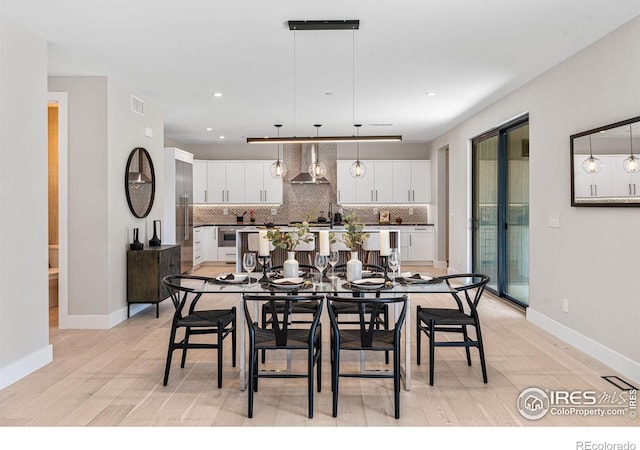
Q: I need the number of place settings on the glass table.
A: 6